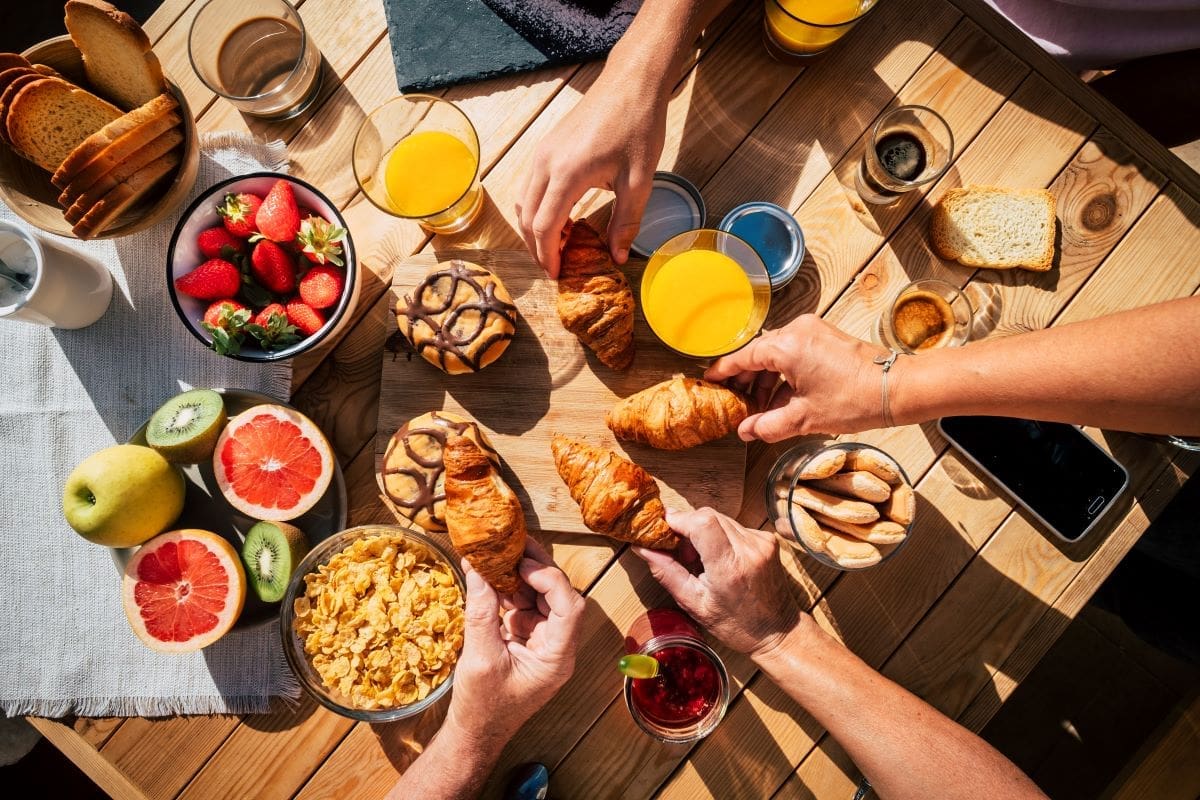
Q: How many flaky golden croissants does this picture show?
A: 4